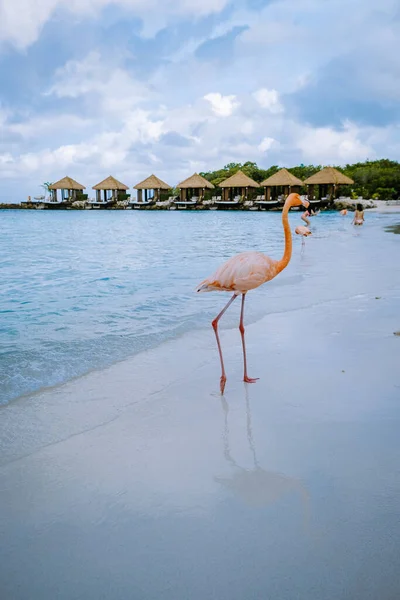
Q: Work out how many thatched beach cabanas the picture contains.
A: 7